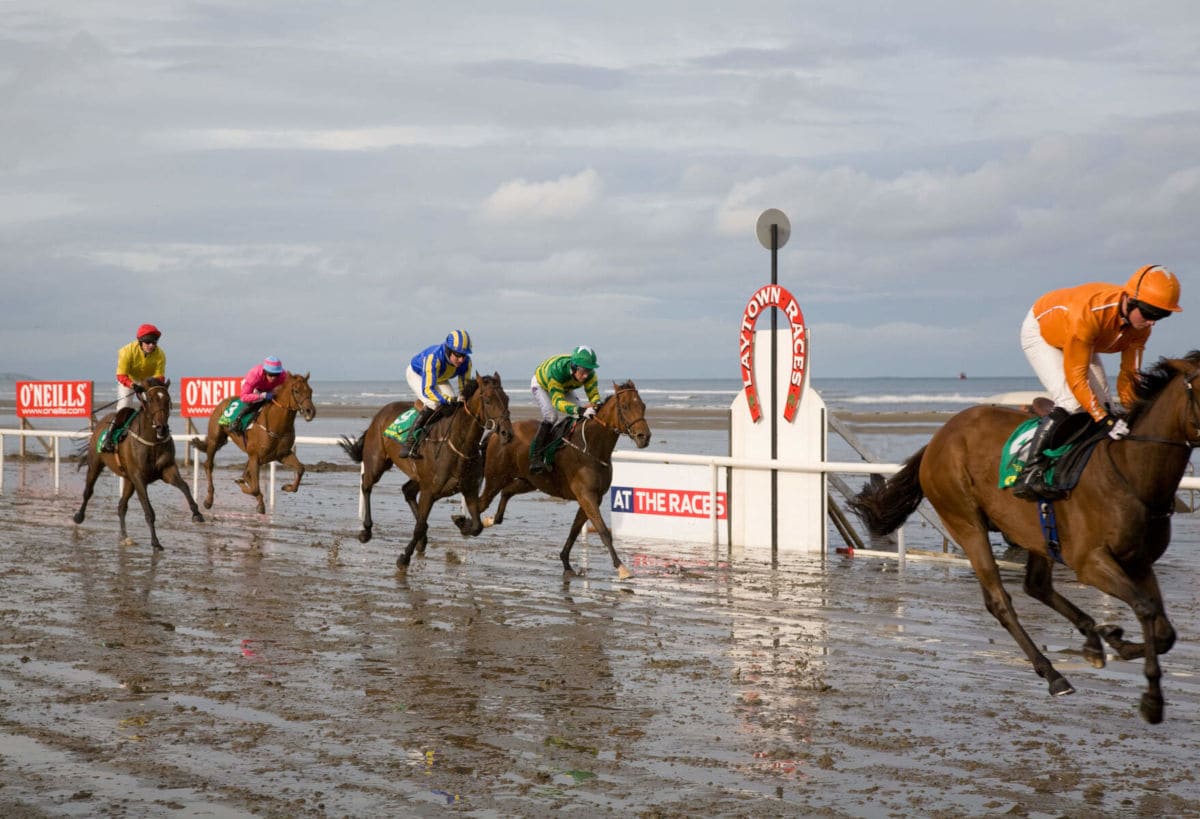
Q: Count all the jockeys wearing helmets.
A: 5